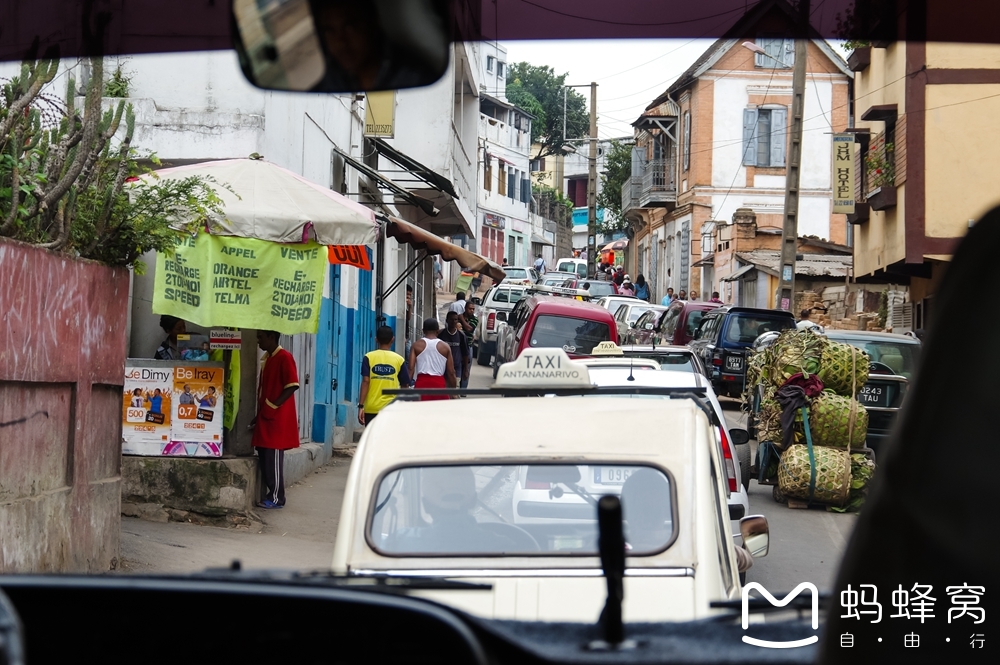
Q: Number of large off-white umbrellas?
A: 1